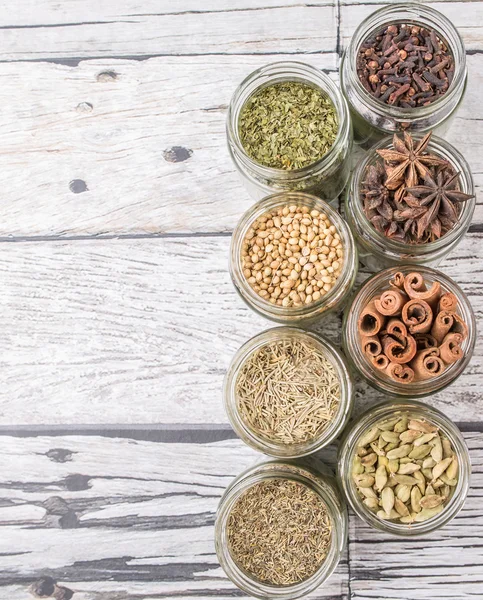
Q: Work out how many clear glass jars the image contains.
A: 8